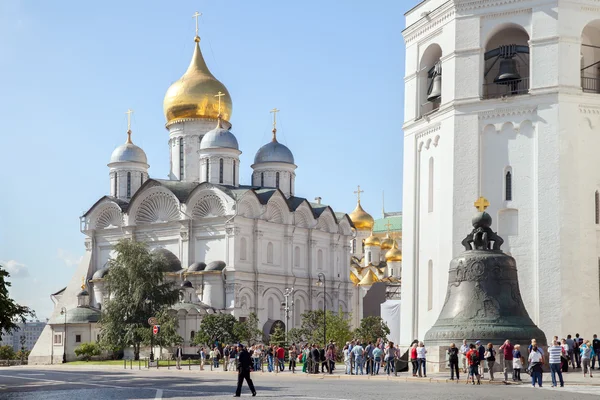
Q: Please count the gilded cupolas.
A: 5